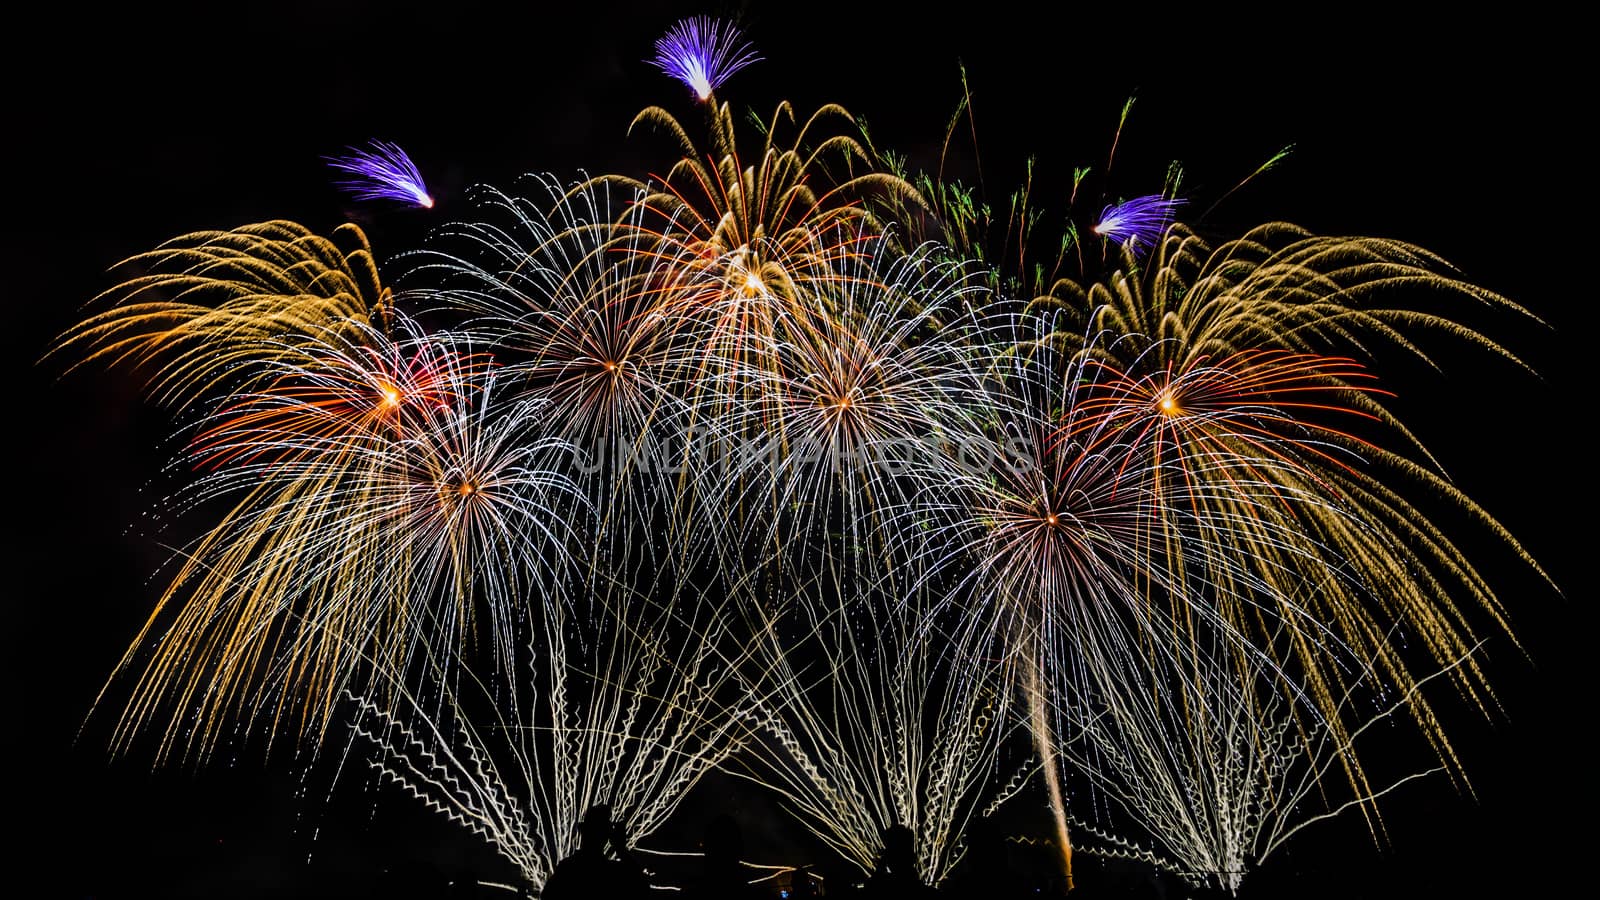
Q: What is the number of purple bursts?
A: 3